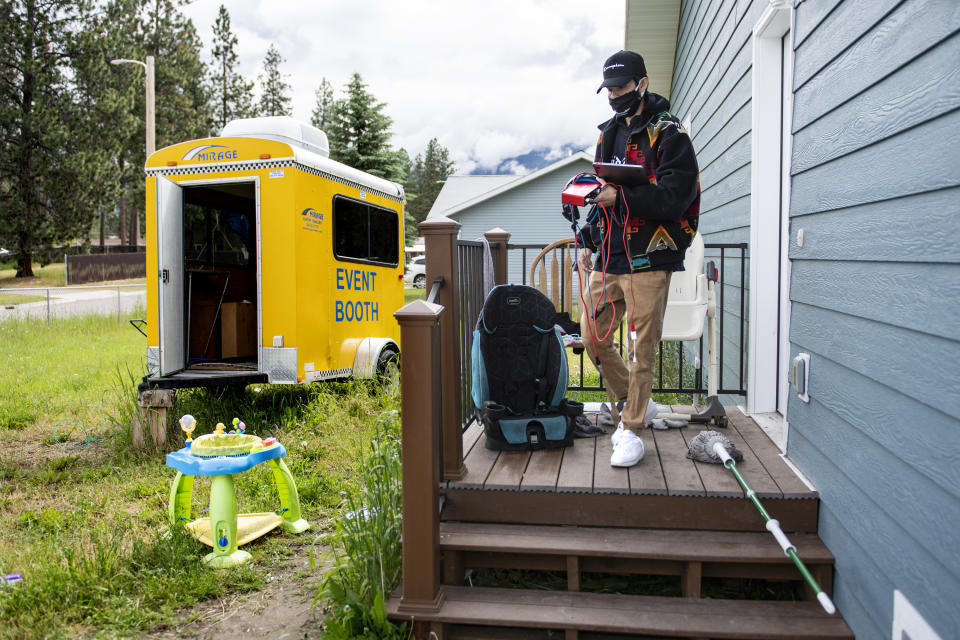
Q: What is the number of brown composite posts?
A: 3